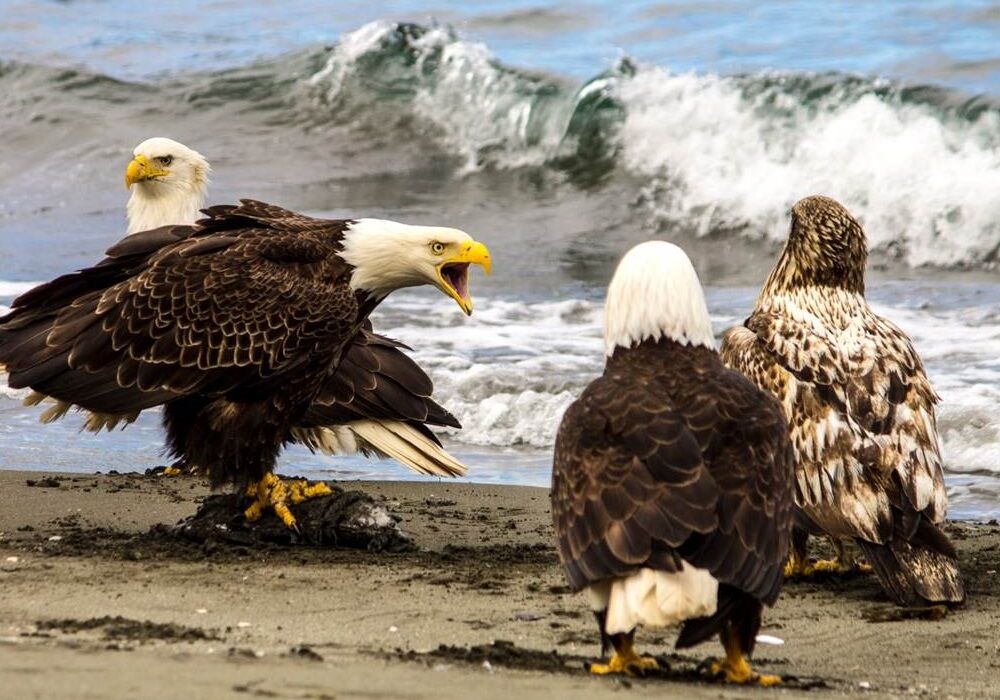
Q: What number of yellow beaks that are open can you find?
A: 1